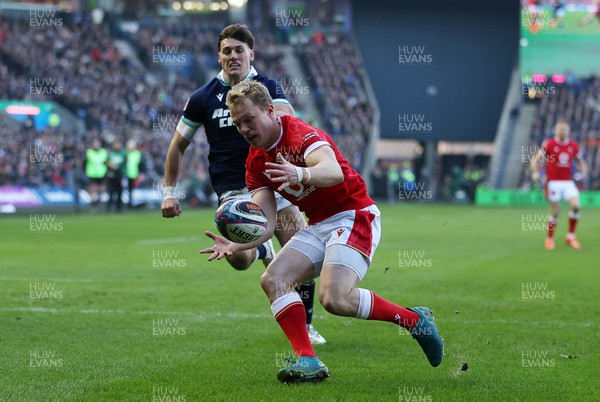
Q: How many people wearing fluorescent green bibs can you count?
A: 2